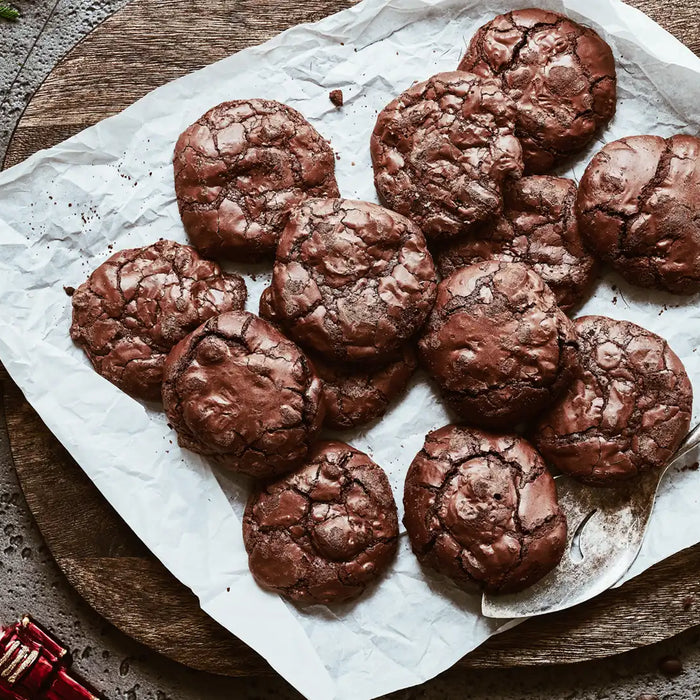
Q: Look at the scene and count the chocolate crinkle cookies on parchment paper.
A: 13